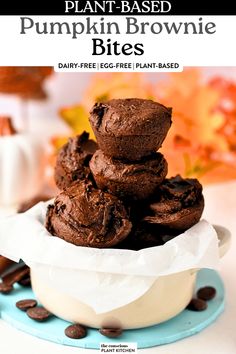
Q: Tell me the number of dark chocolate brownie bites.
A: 5